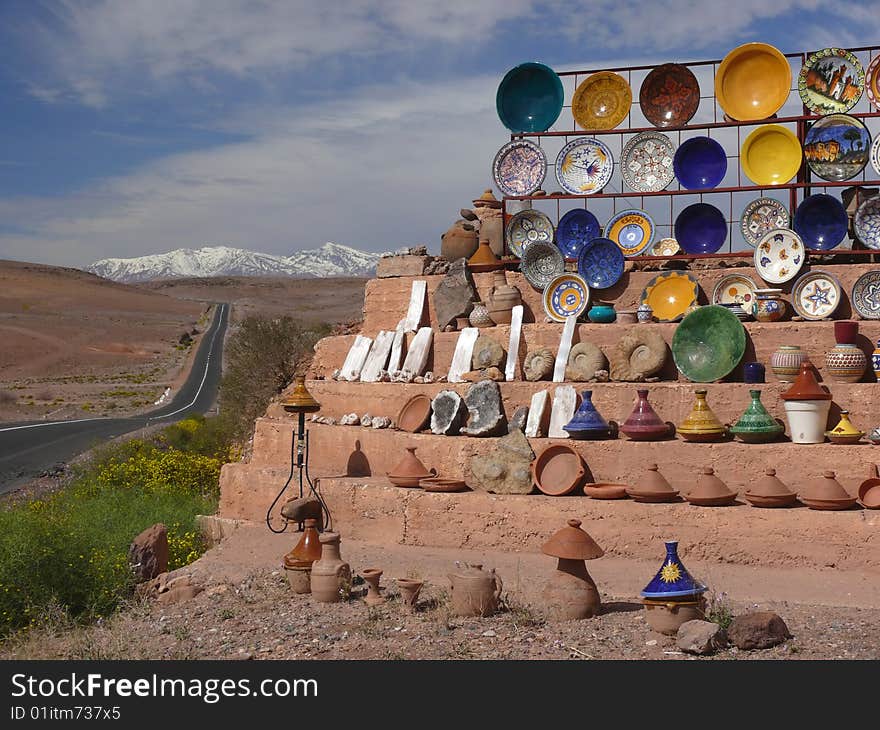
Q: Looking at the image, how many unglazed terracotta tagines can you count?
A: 5